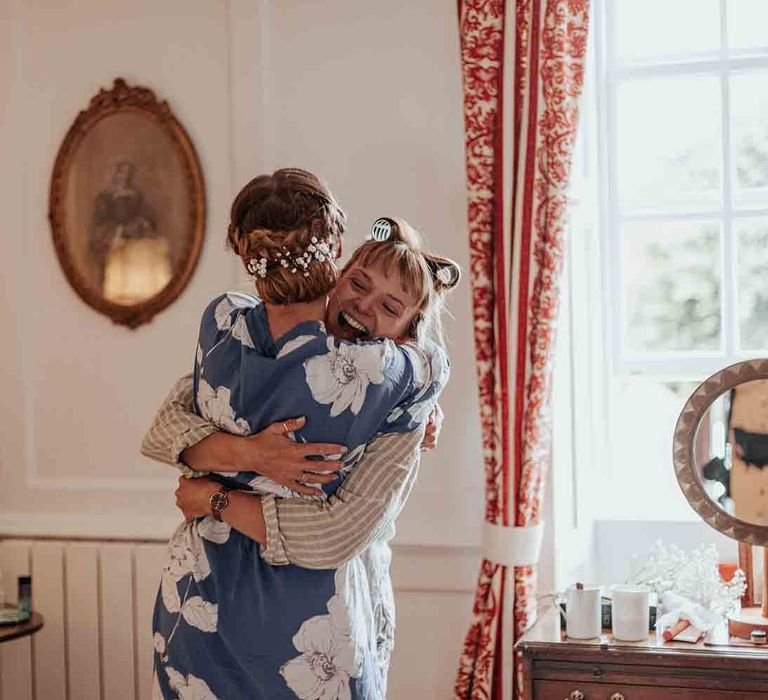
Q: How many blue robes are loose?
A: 1